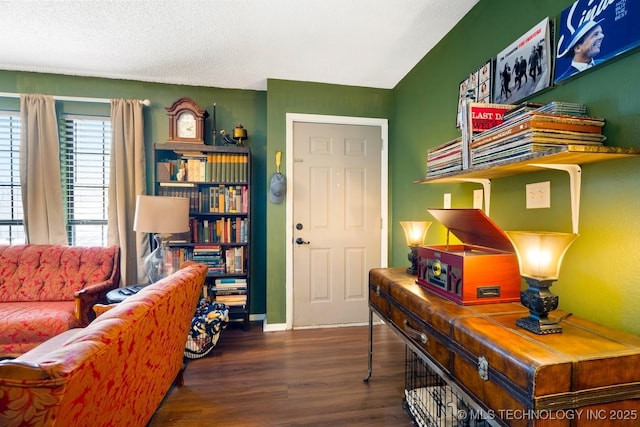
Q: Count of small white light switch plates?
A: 3